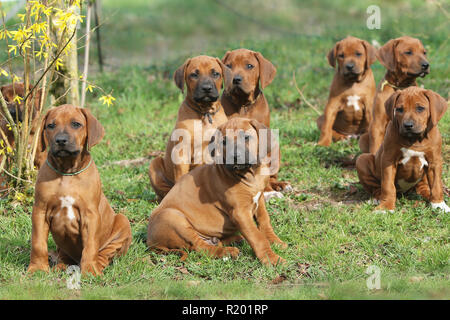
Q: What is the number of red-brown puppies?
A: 8